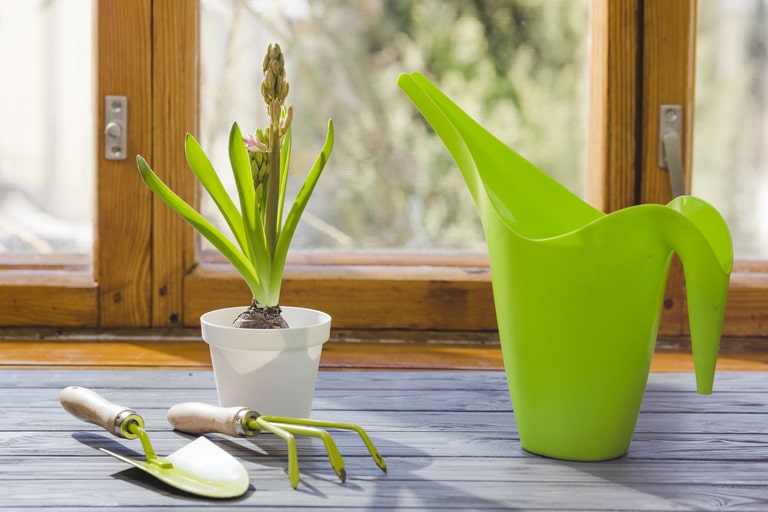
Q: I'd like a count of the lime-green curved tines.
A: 3